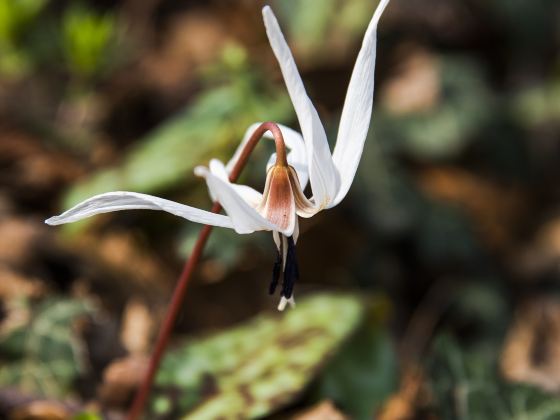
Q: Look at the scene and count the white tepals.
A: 6